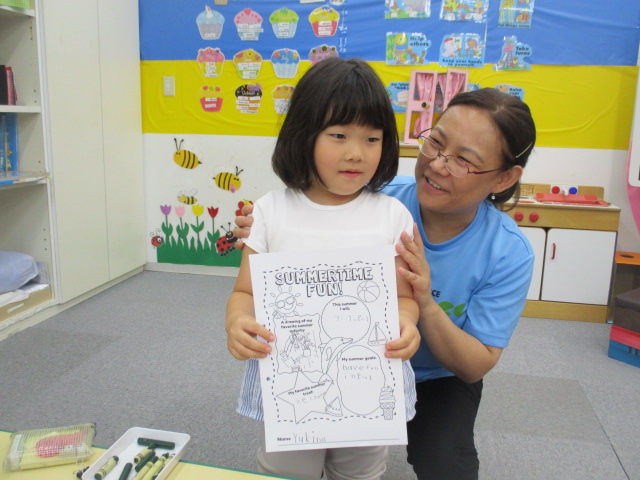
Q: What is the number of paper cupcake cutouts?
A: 11